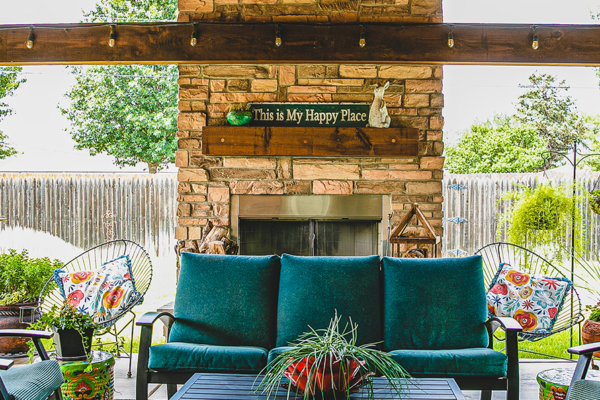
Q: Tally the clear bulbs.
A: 7